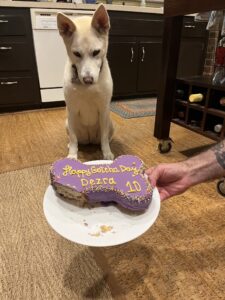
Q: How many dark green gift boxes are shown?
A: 0